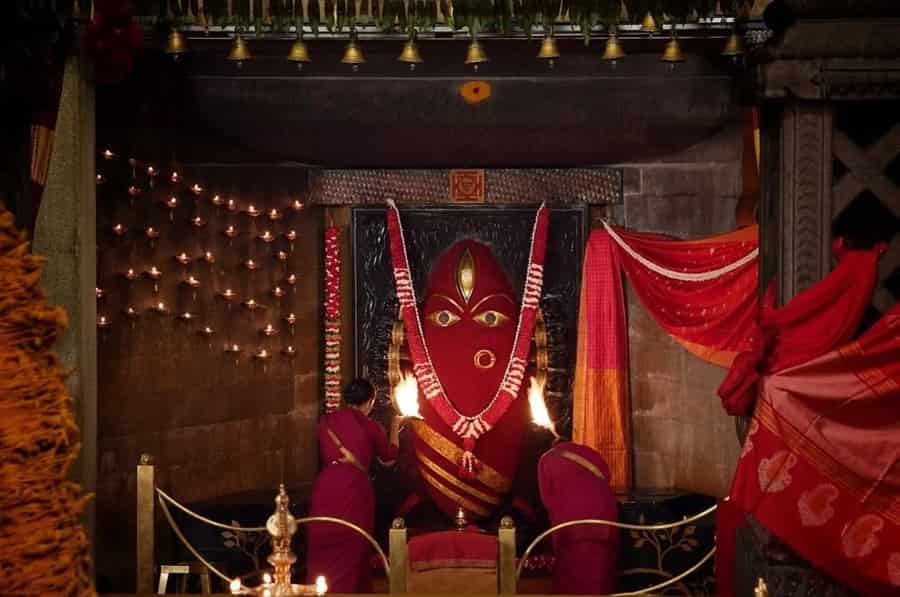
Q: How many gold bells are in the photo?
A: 11